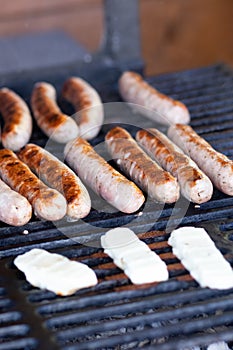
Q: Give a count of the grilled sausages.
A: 11